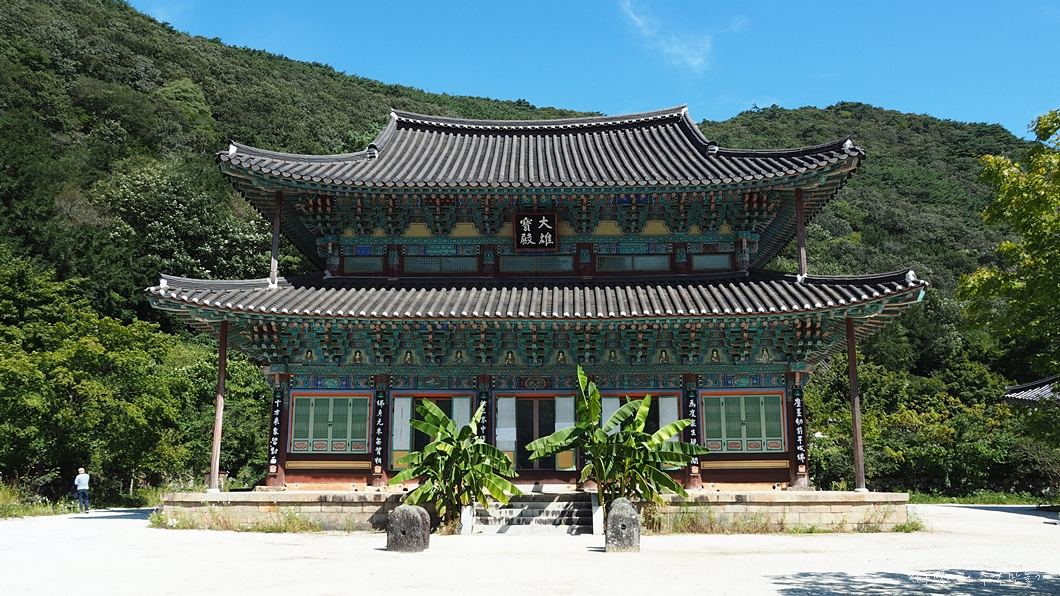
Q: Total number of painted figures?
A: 10